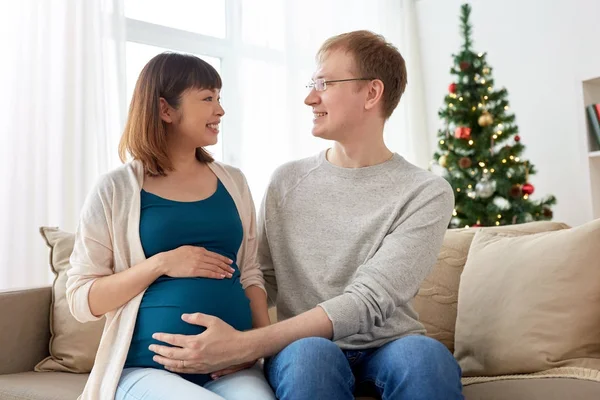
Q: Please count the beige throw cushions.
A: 3